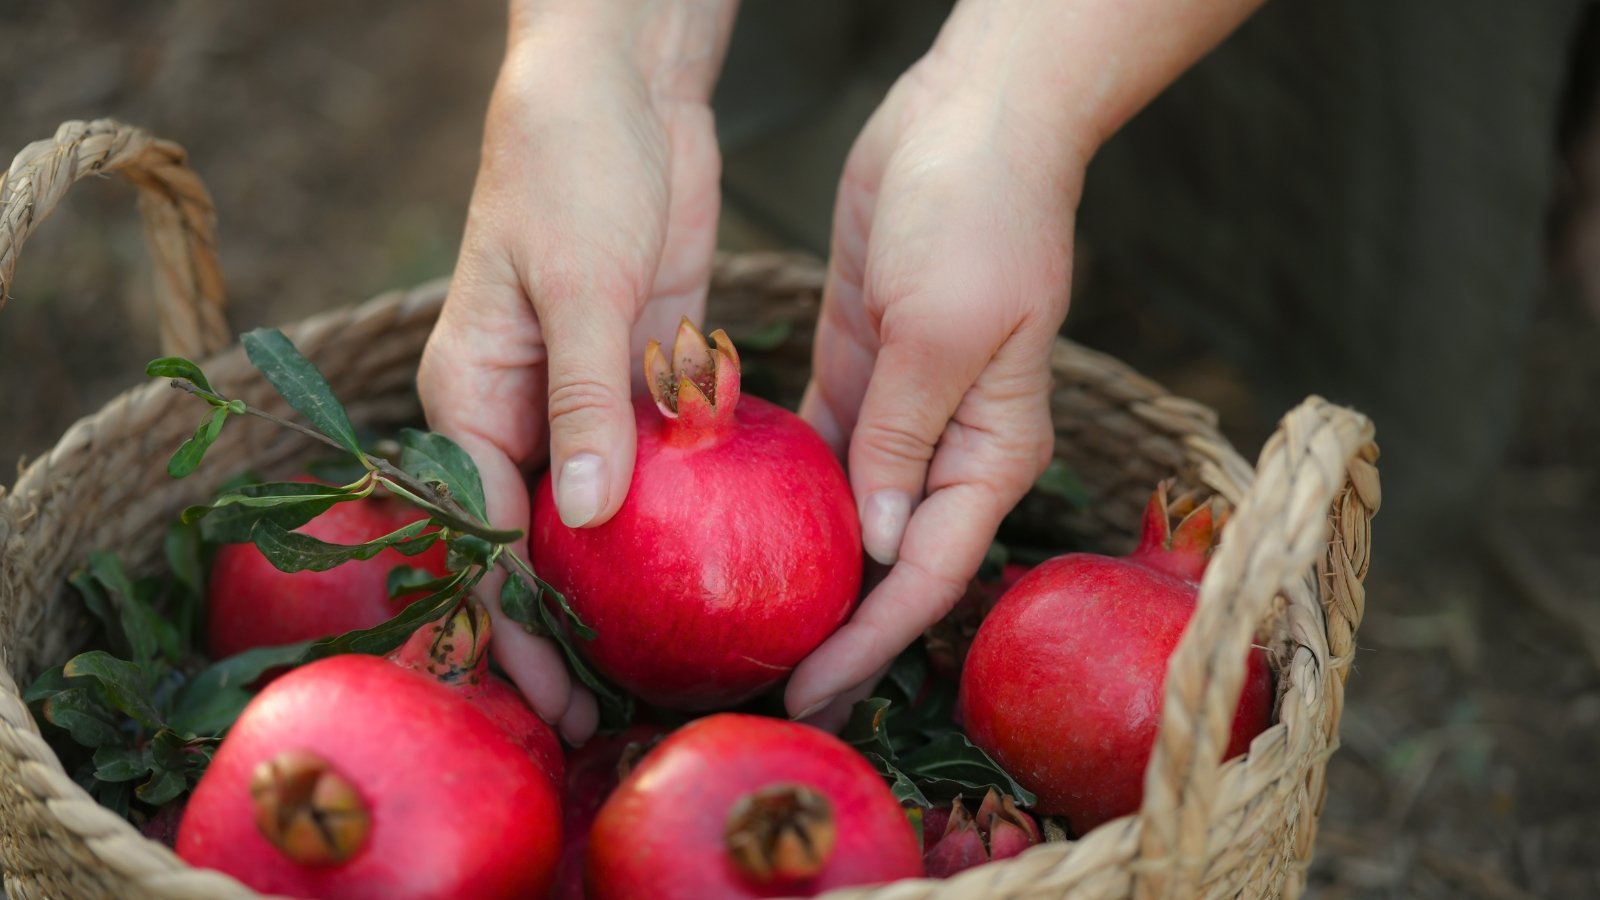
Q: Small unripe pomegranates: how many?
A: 0